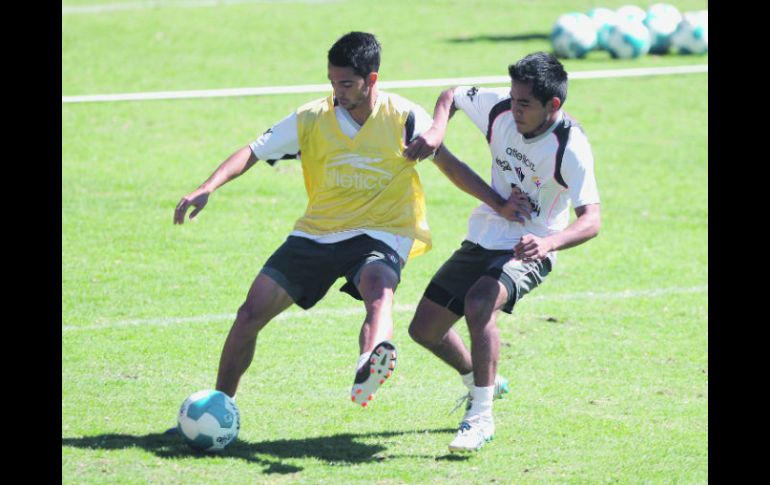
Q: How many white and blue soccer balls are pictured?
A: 7